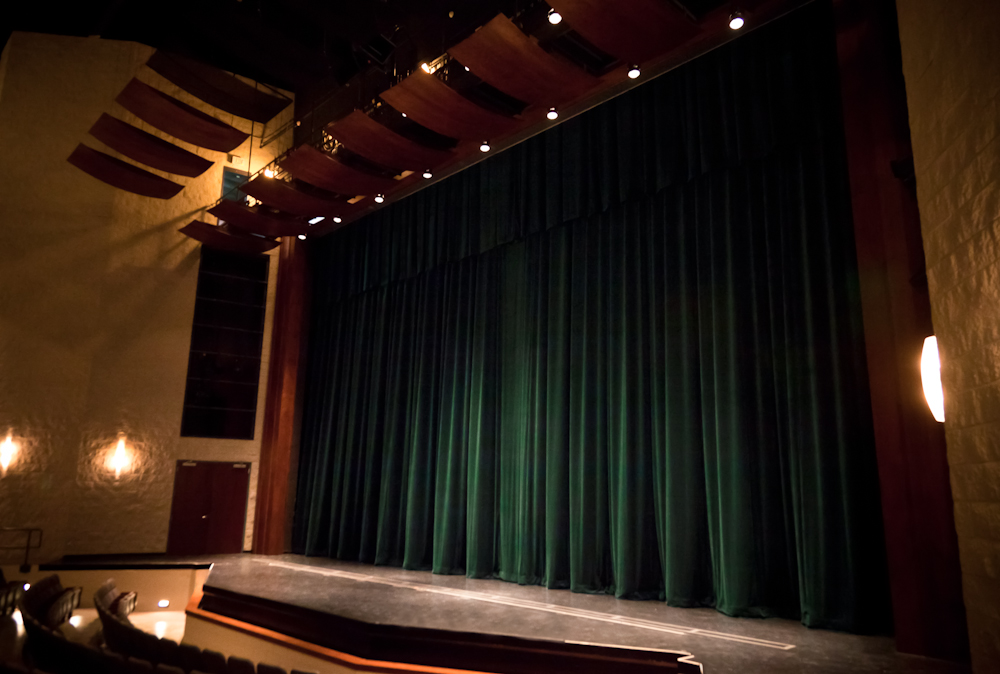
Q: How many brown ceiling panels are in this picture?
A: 12